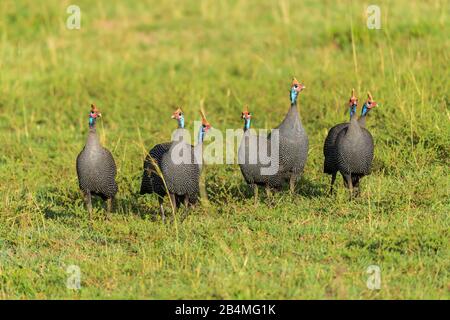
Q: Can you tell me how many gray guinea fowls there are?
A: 7